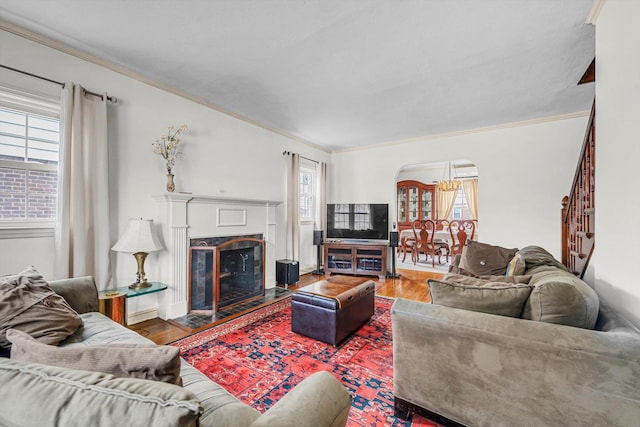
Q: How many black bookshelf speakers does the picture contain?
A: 2